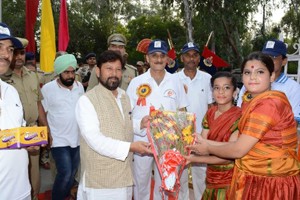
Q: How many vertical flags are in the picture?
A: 3